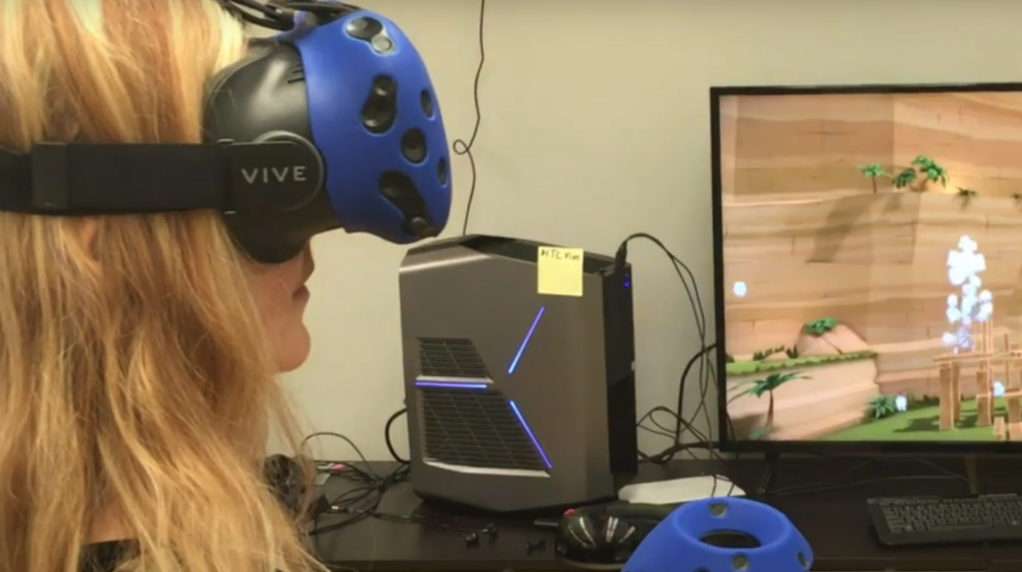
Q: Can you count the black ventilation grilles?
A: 2